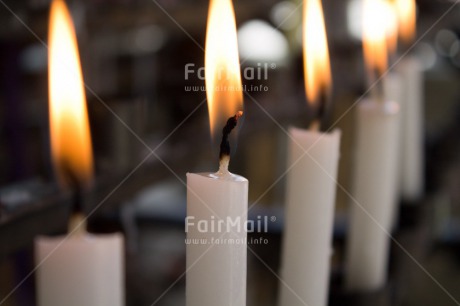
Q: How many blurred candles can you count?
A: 5